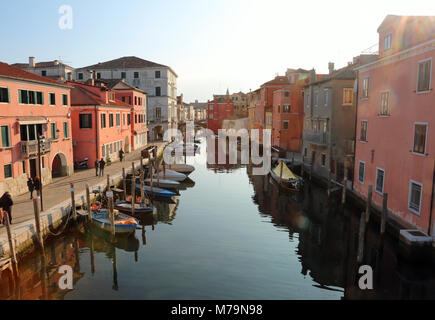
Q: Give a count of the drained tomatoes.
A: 0